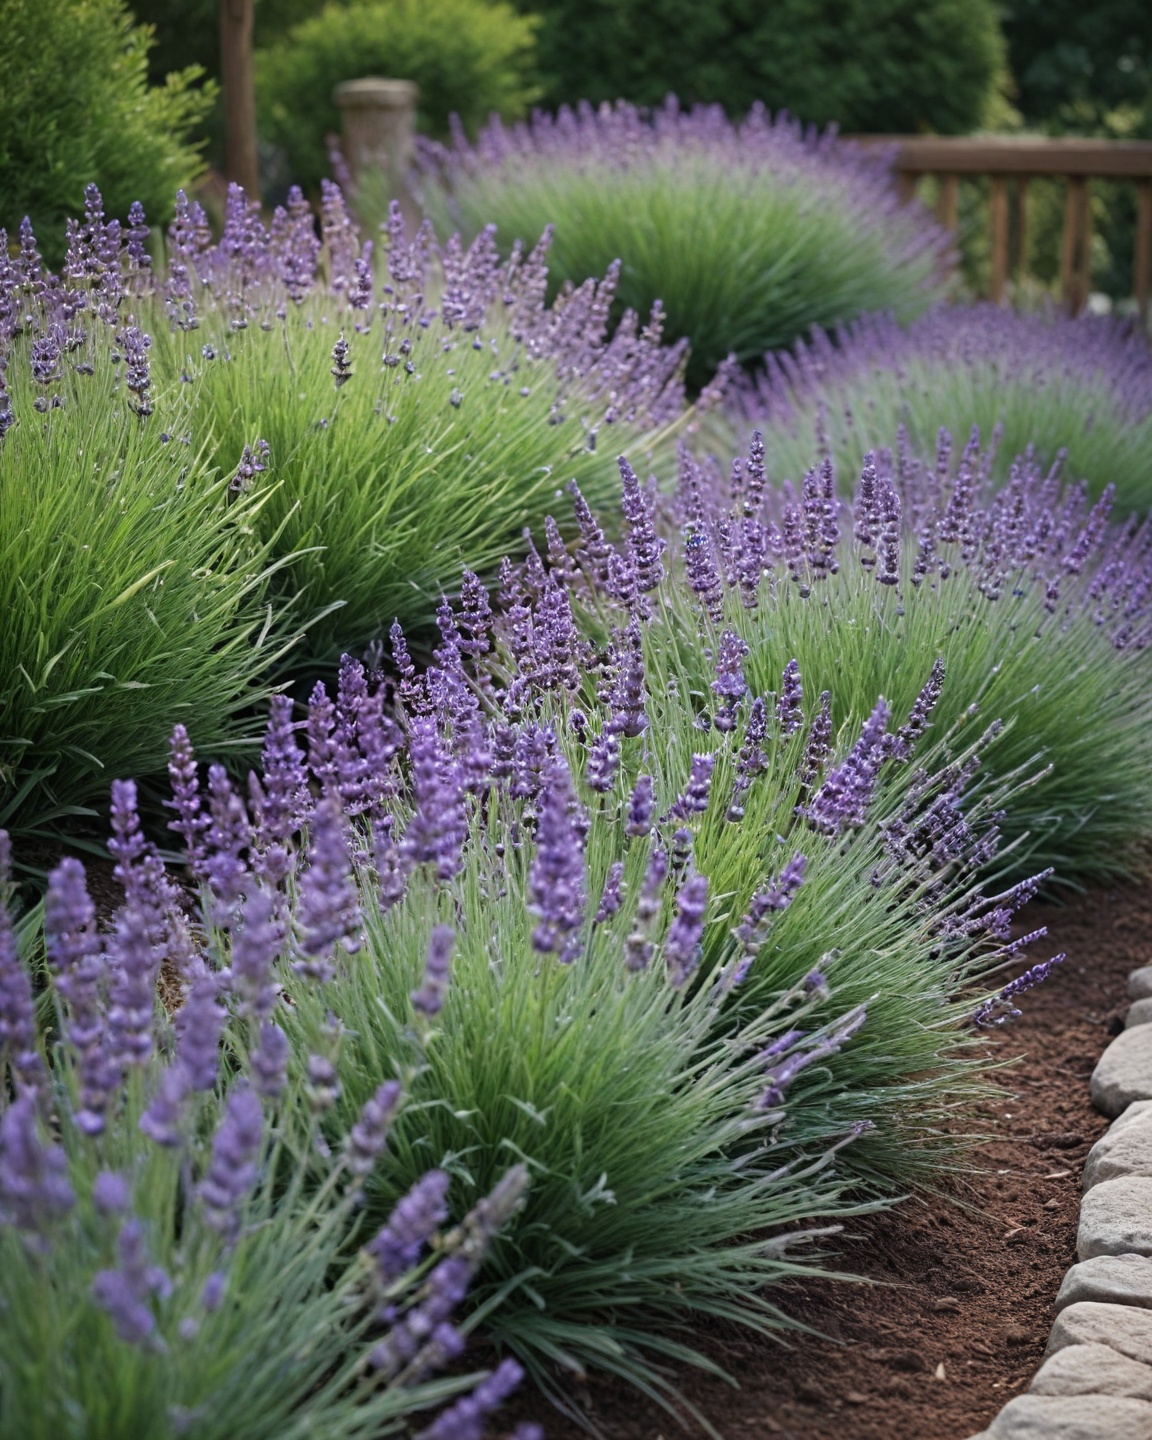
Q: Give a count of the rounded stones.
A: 9